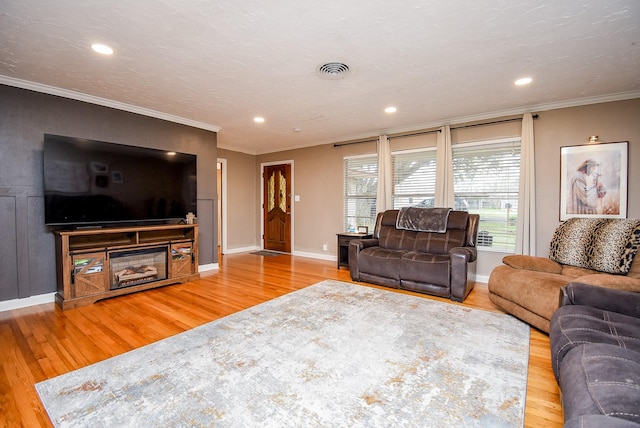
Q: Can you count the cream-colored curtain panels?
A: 3